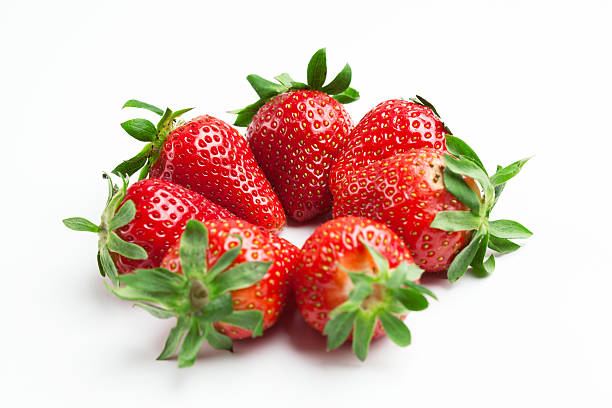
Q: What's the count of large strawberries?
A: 7